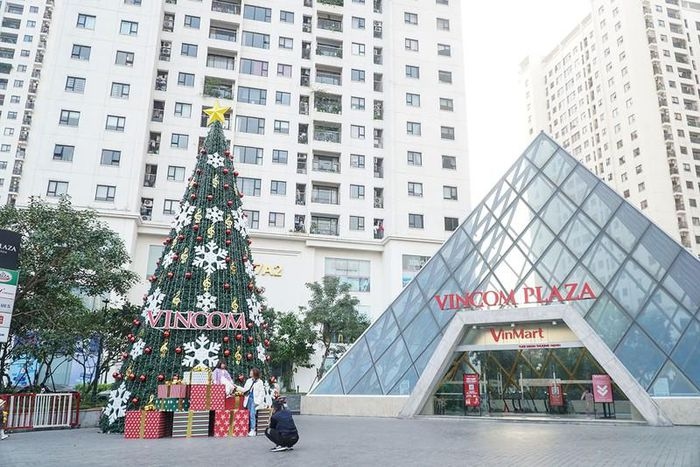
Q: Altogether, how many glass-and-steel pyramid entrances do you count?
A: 1